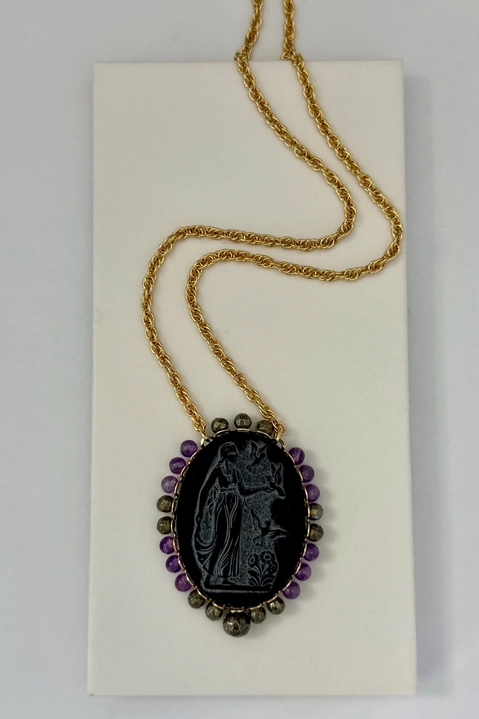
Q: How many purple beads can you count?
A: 12